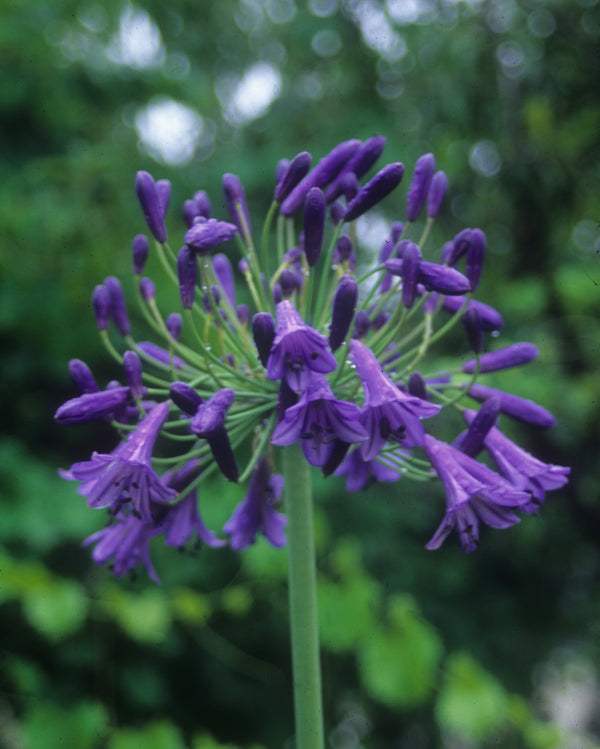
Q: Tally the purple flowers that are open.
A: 10